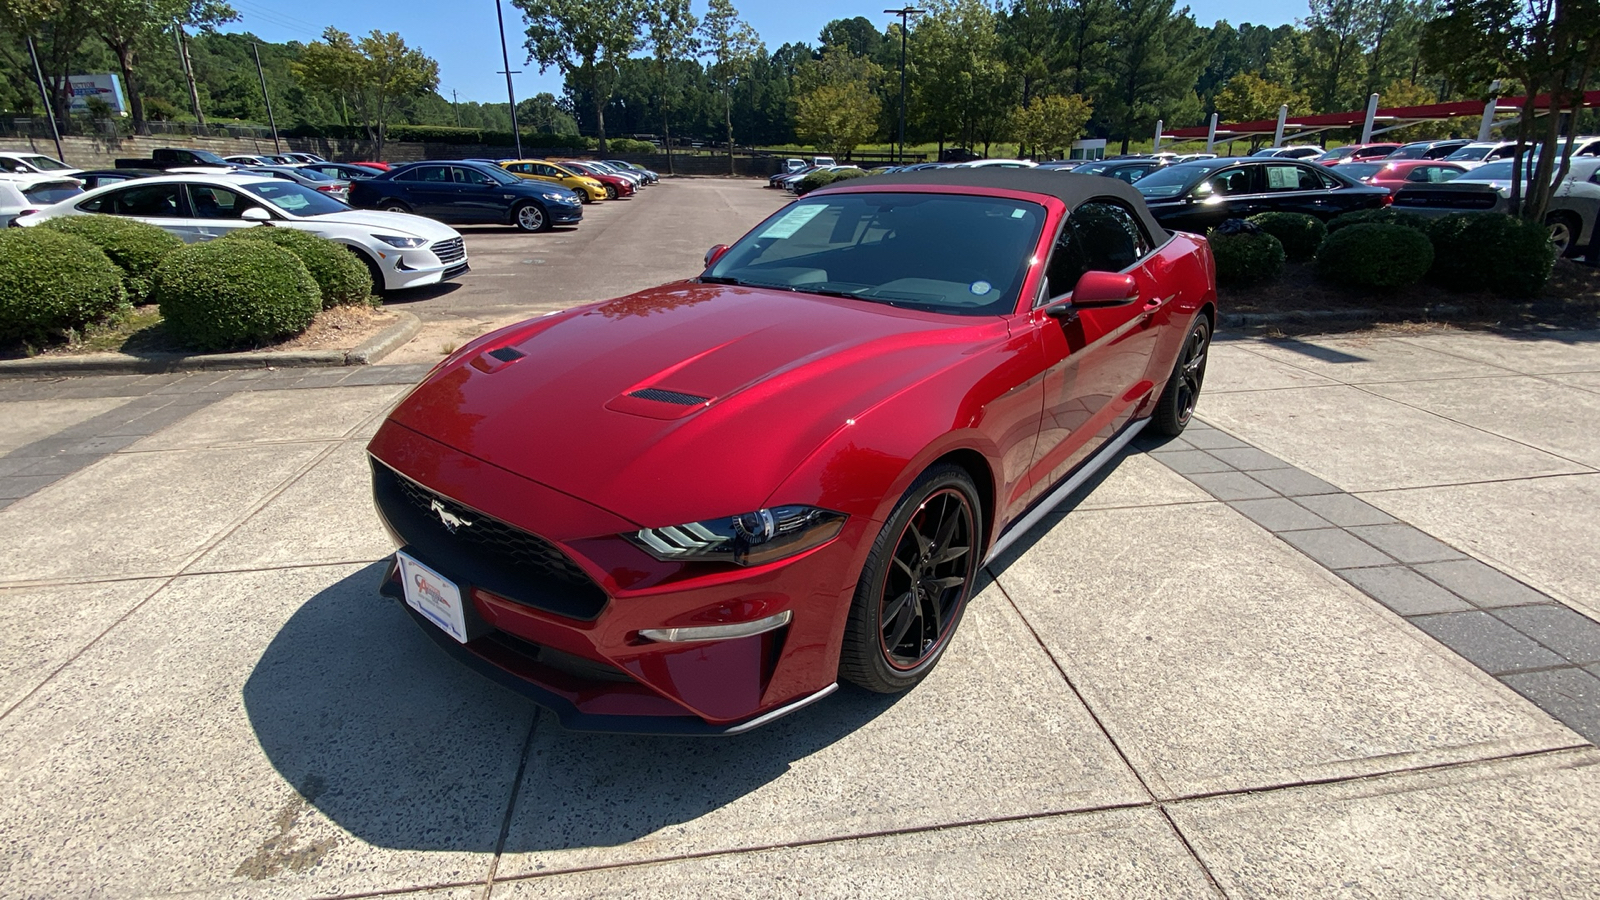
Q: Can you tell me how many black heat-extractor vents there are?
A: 2